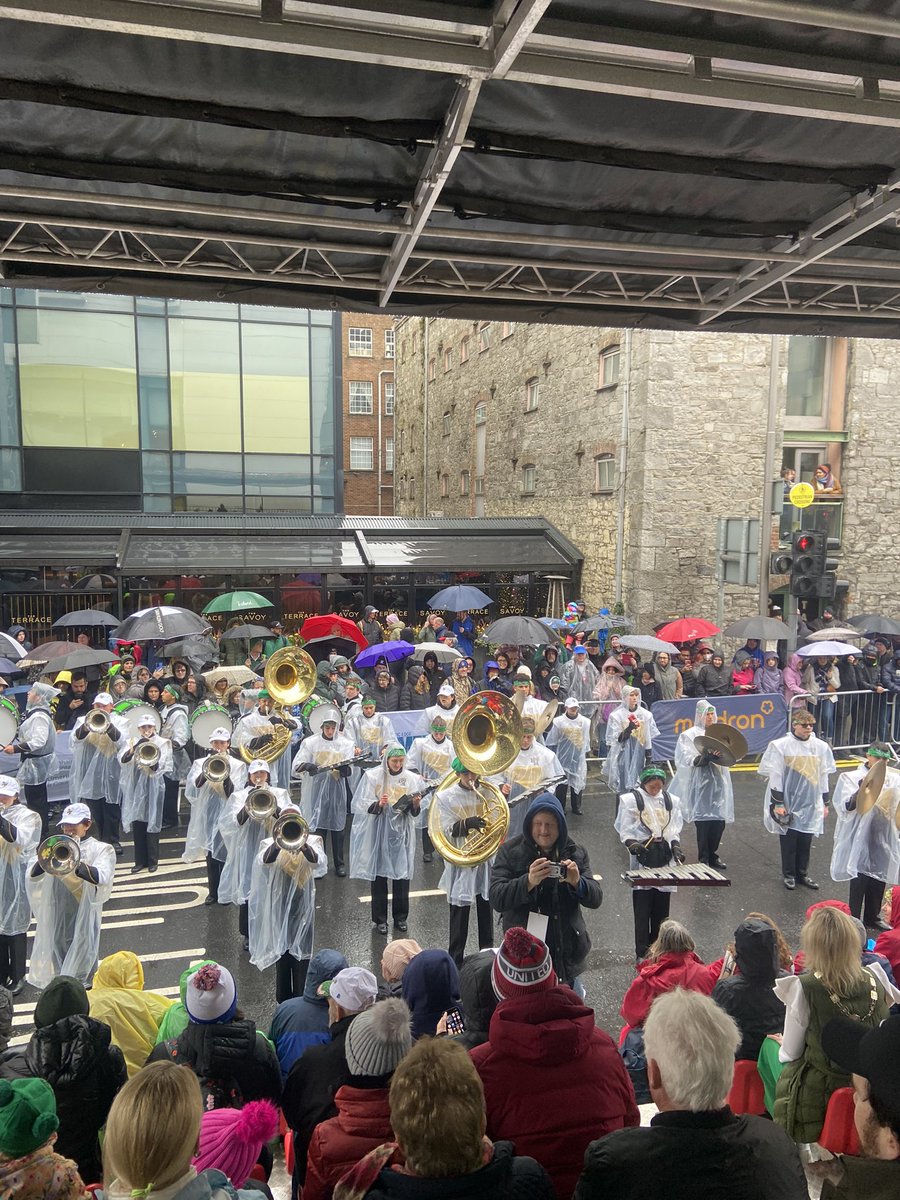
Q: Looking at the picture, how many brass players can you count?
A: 9